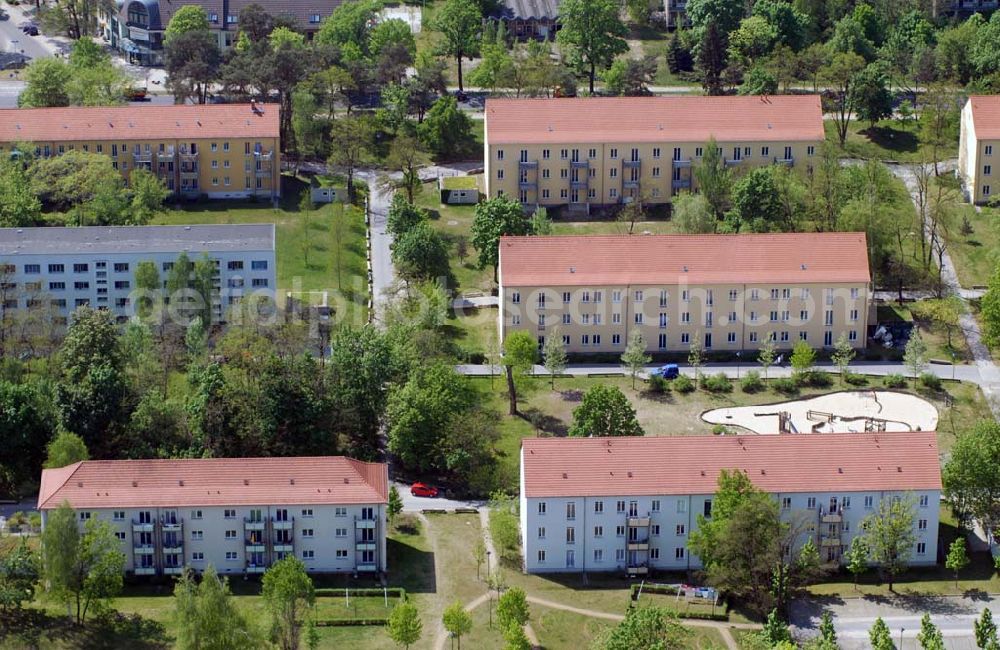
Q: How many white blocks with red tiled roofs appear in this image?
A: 2